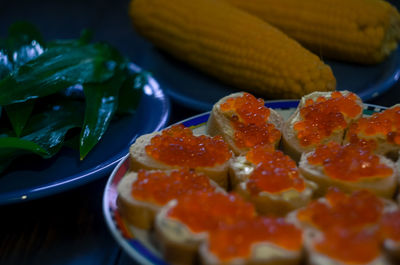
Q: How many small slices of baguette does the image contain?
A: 12